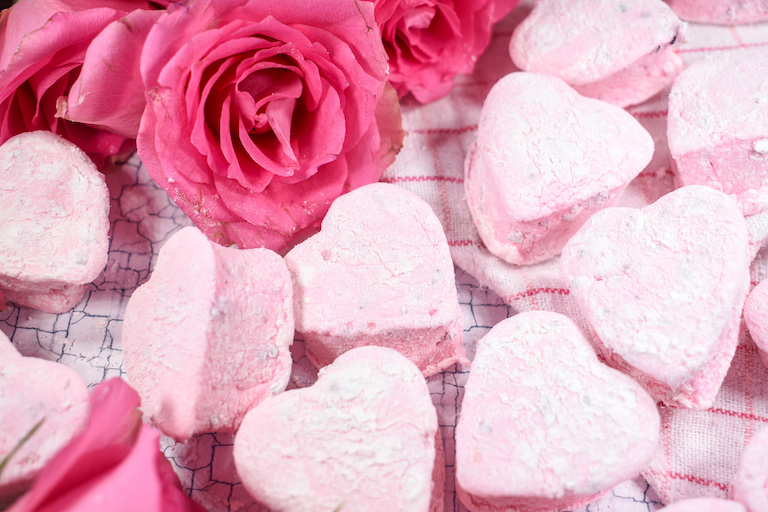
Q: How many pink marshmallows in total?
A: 14